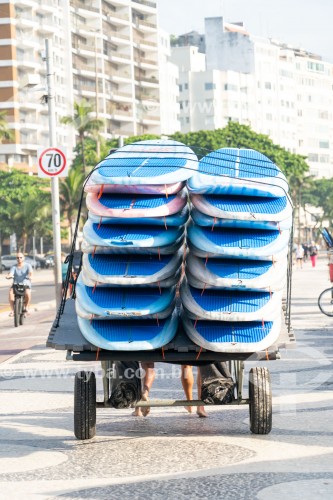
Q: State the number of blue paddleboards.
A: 12